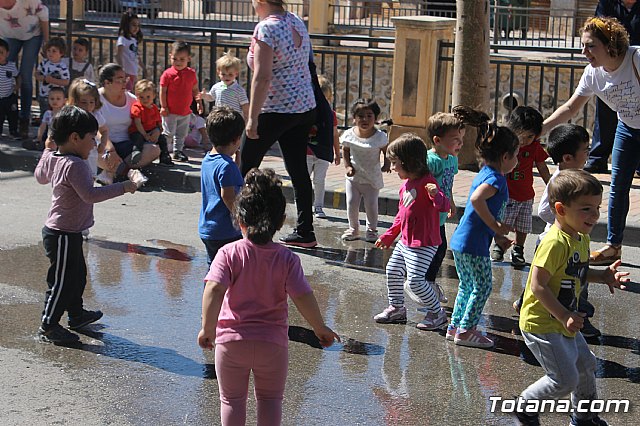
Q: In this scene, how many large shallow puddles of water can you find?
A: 1